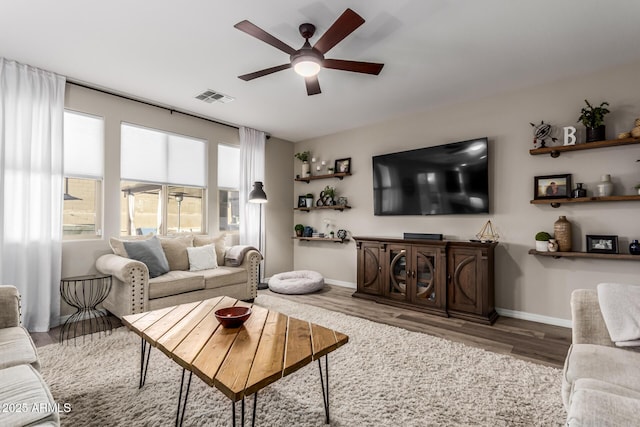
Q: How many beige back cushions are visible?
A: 3